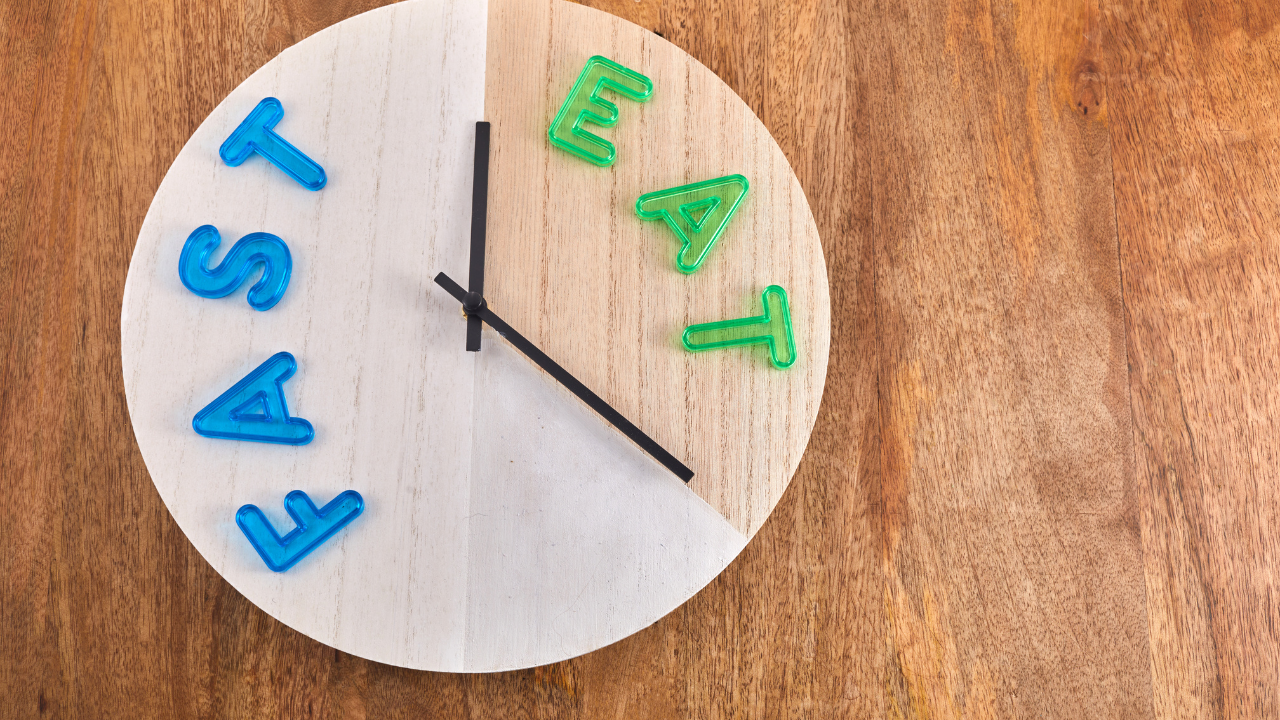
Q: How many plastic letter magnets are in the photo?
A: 7